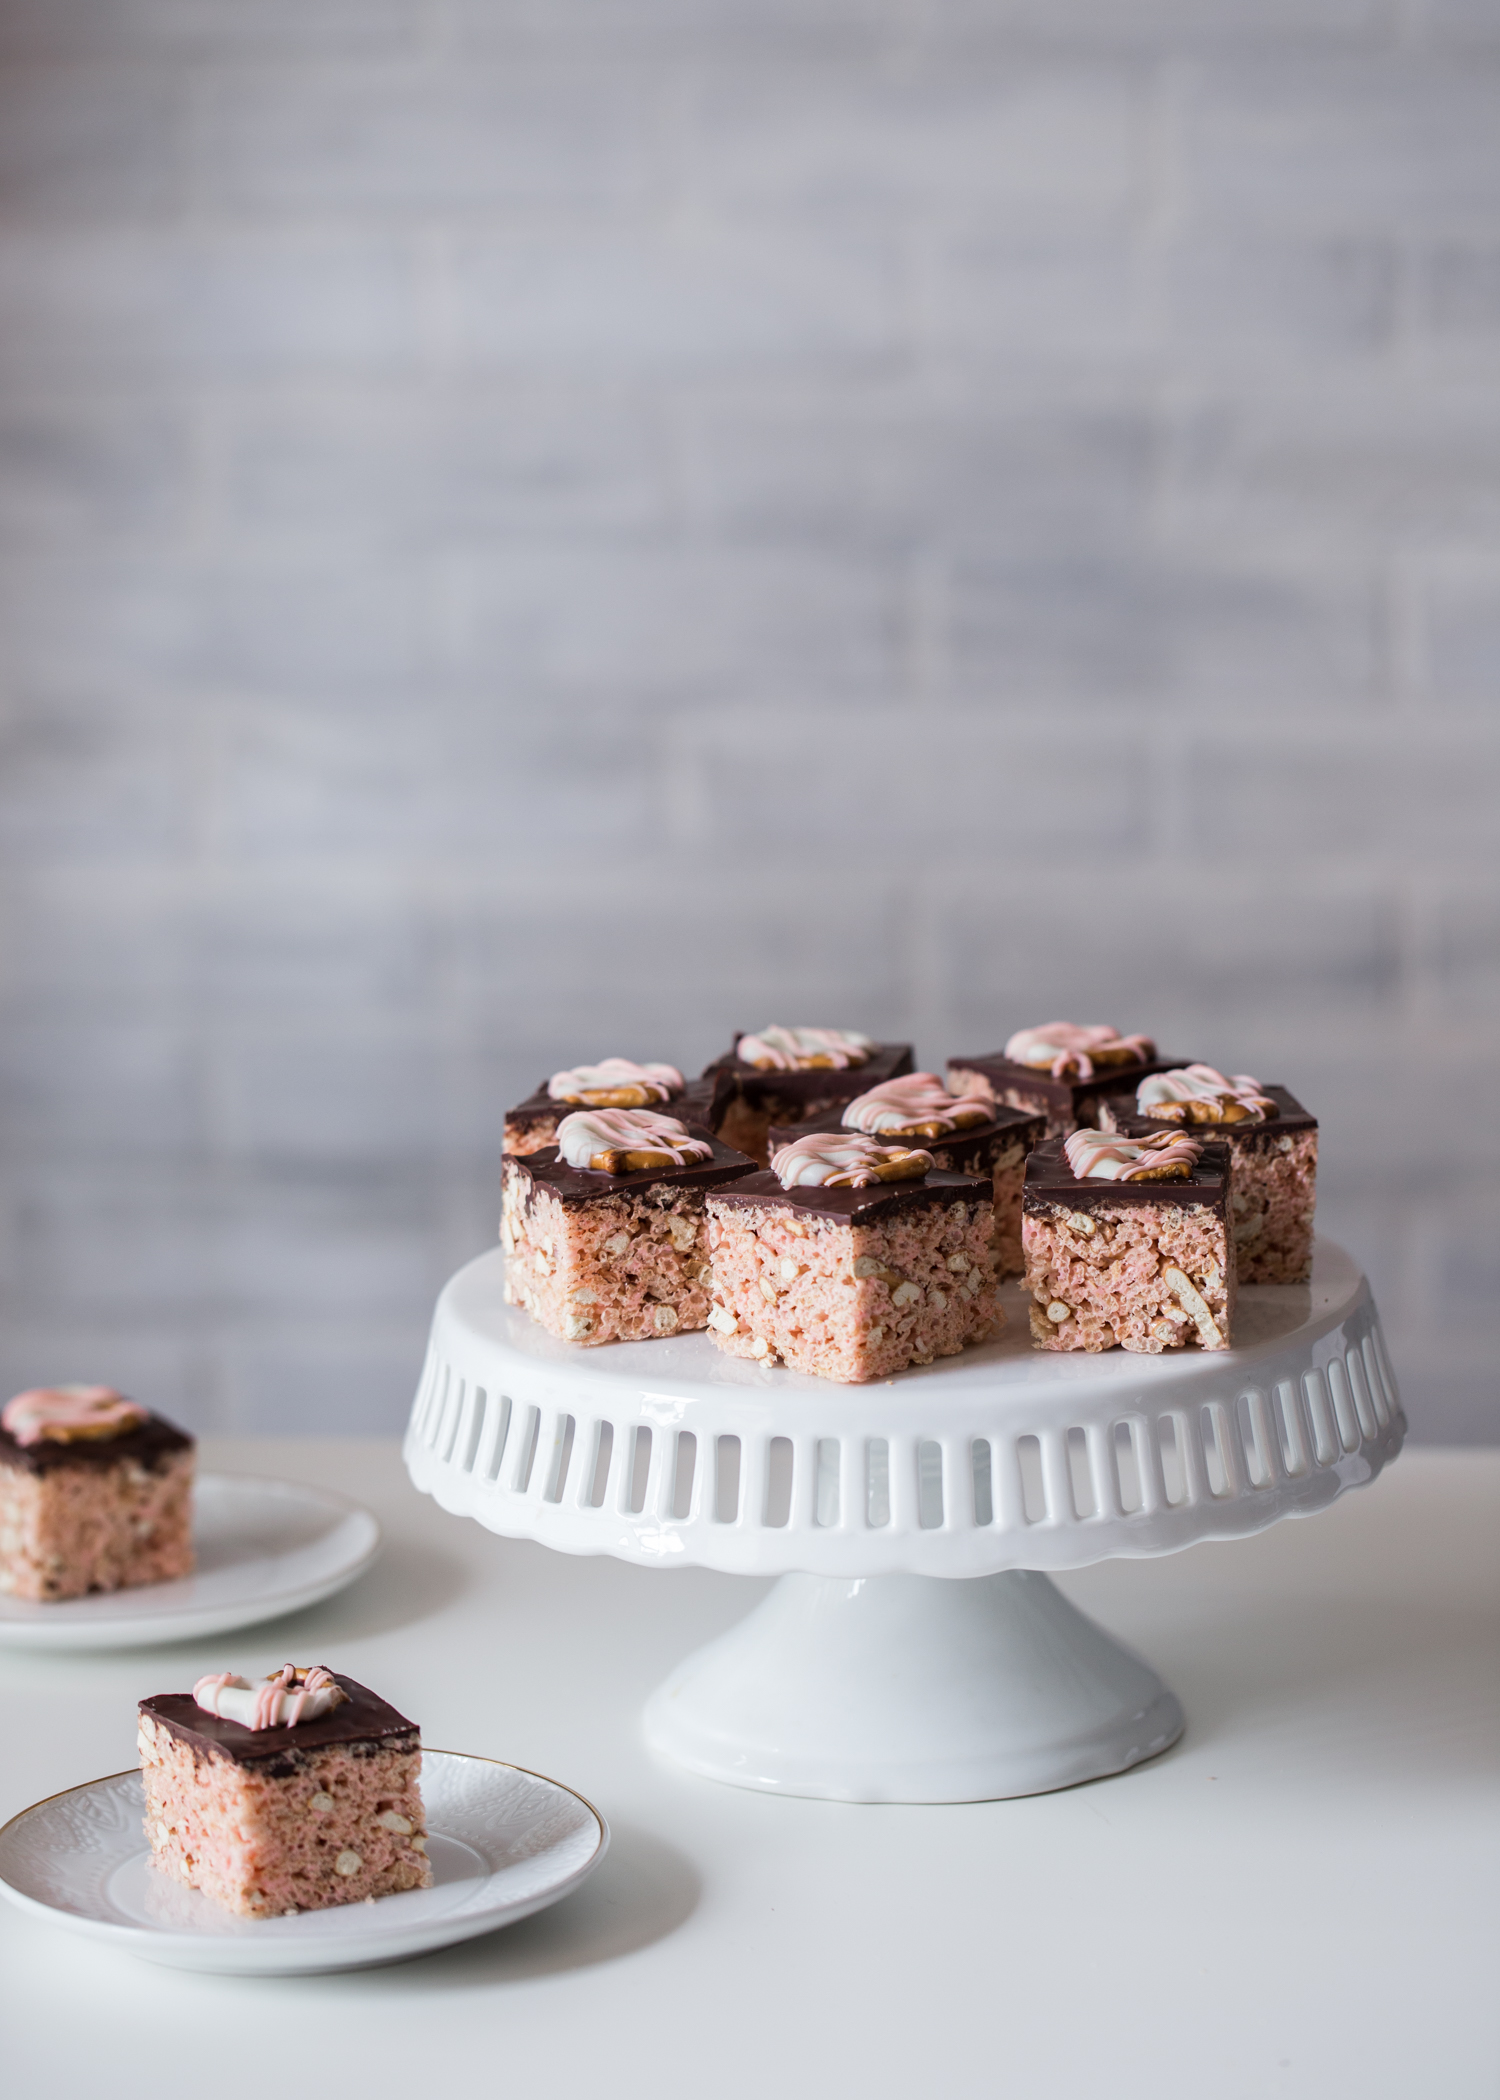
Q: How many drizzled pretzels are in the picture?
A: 10